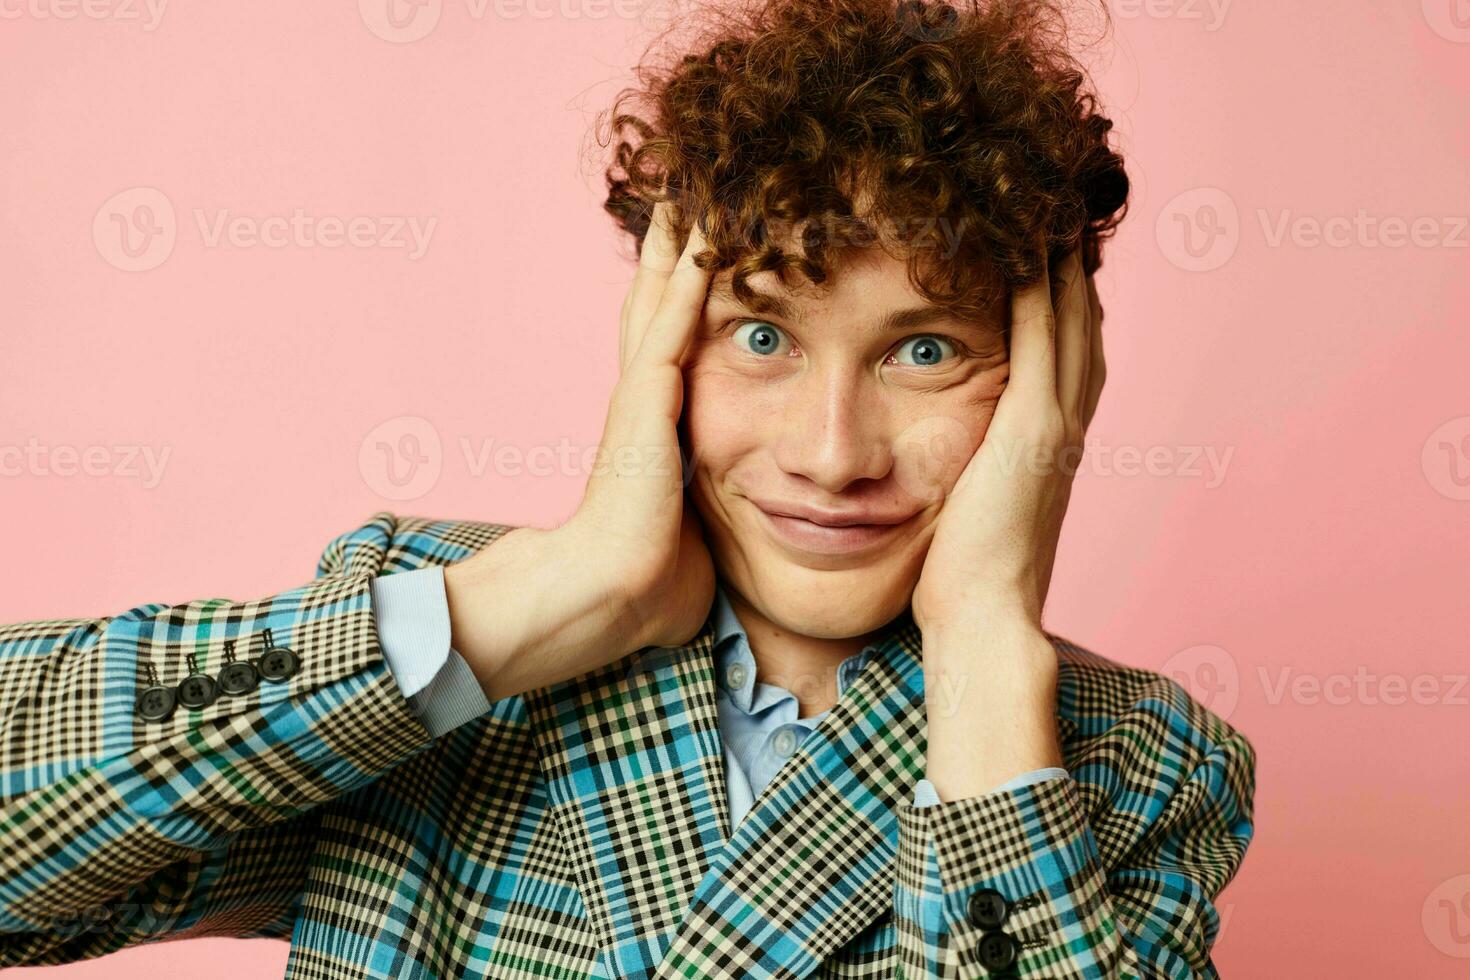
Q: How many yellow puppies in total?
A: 0